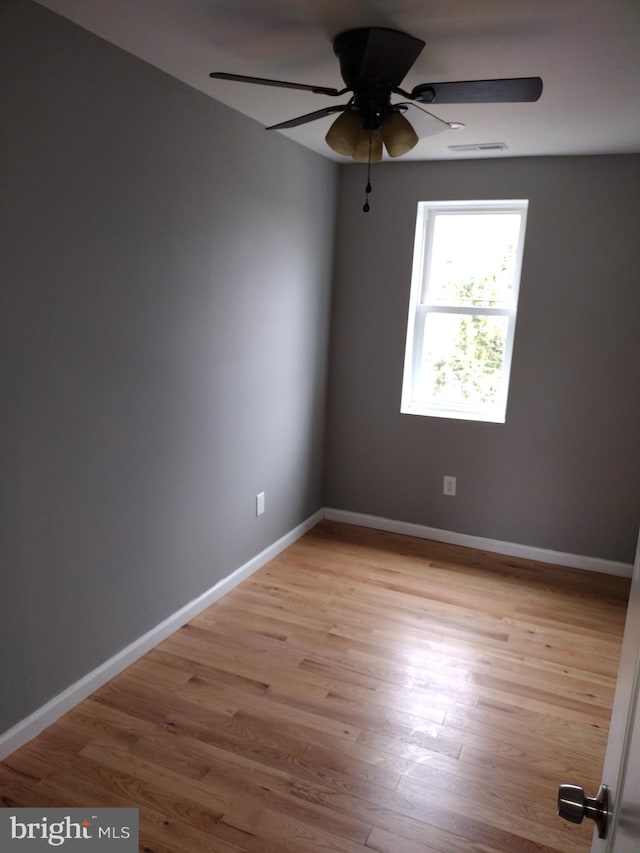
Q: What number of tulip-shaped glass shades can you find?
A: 3